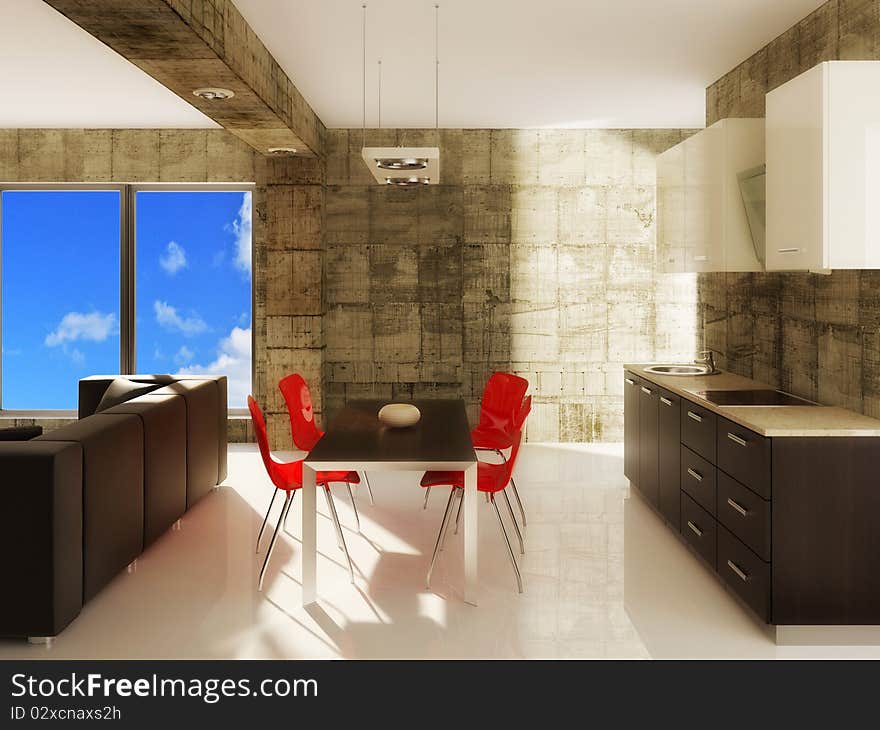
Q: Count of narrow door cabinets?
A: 3